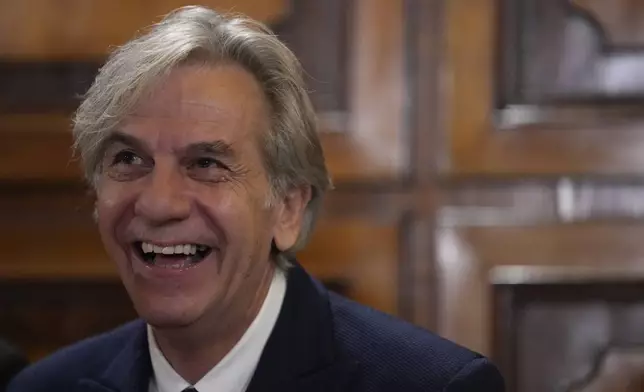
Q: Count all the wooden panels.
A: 4